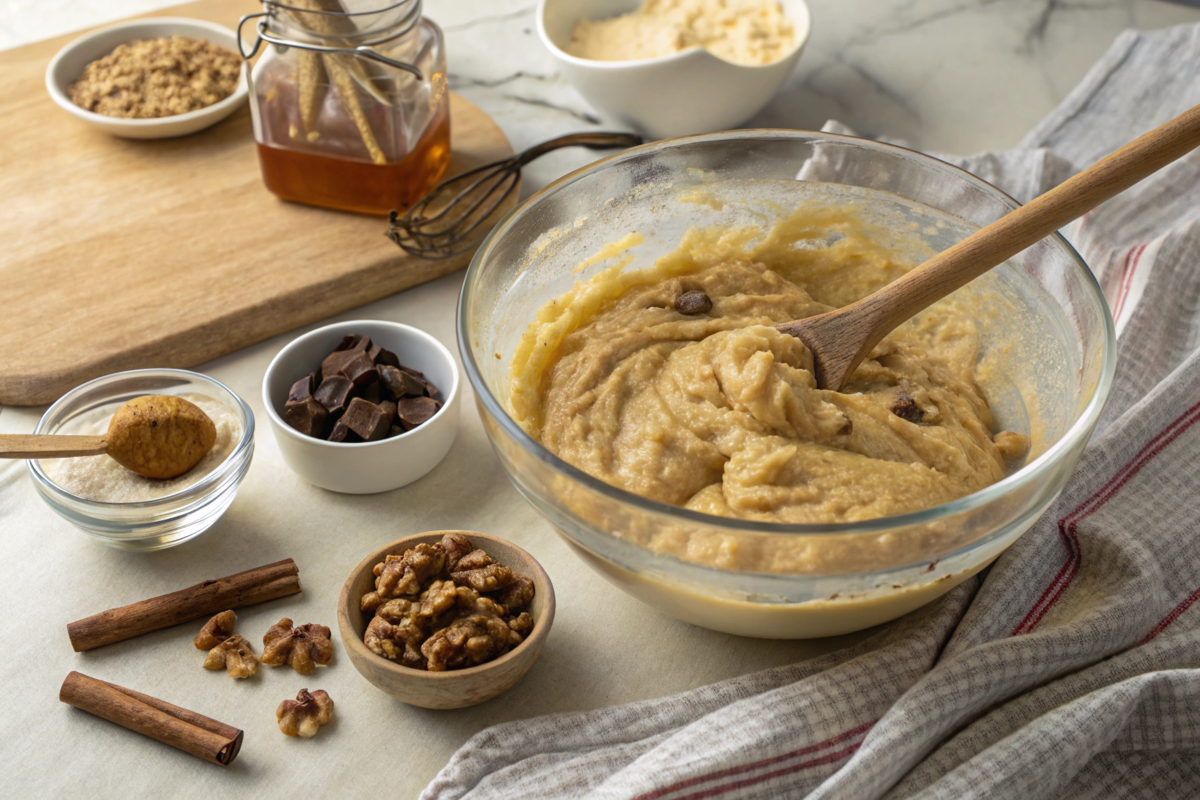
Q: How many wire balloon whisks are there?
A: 1